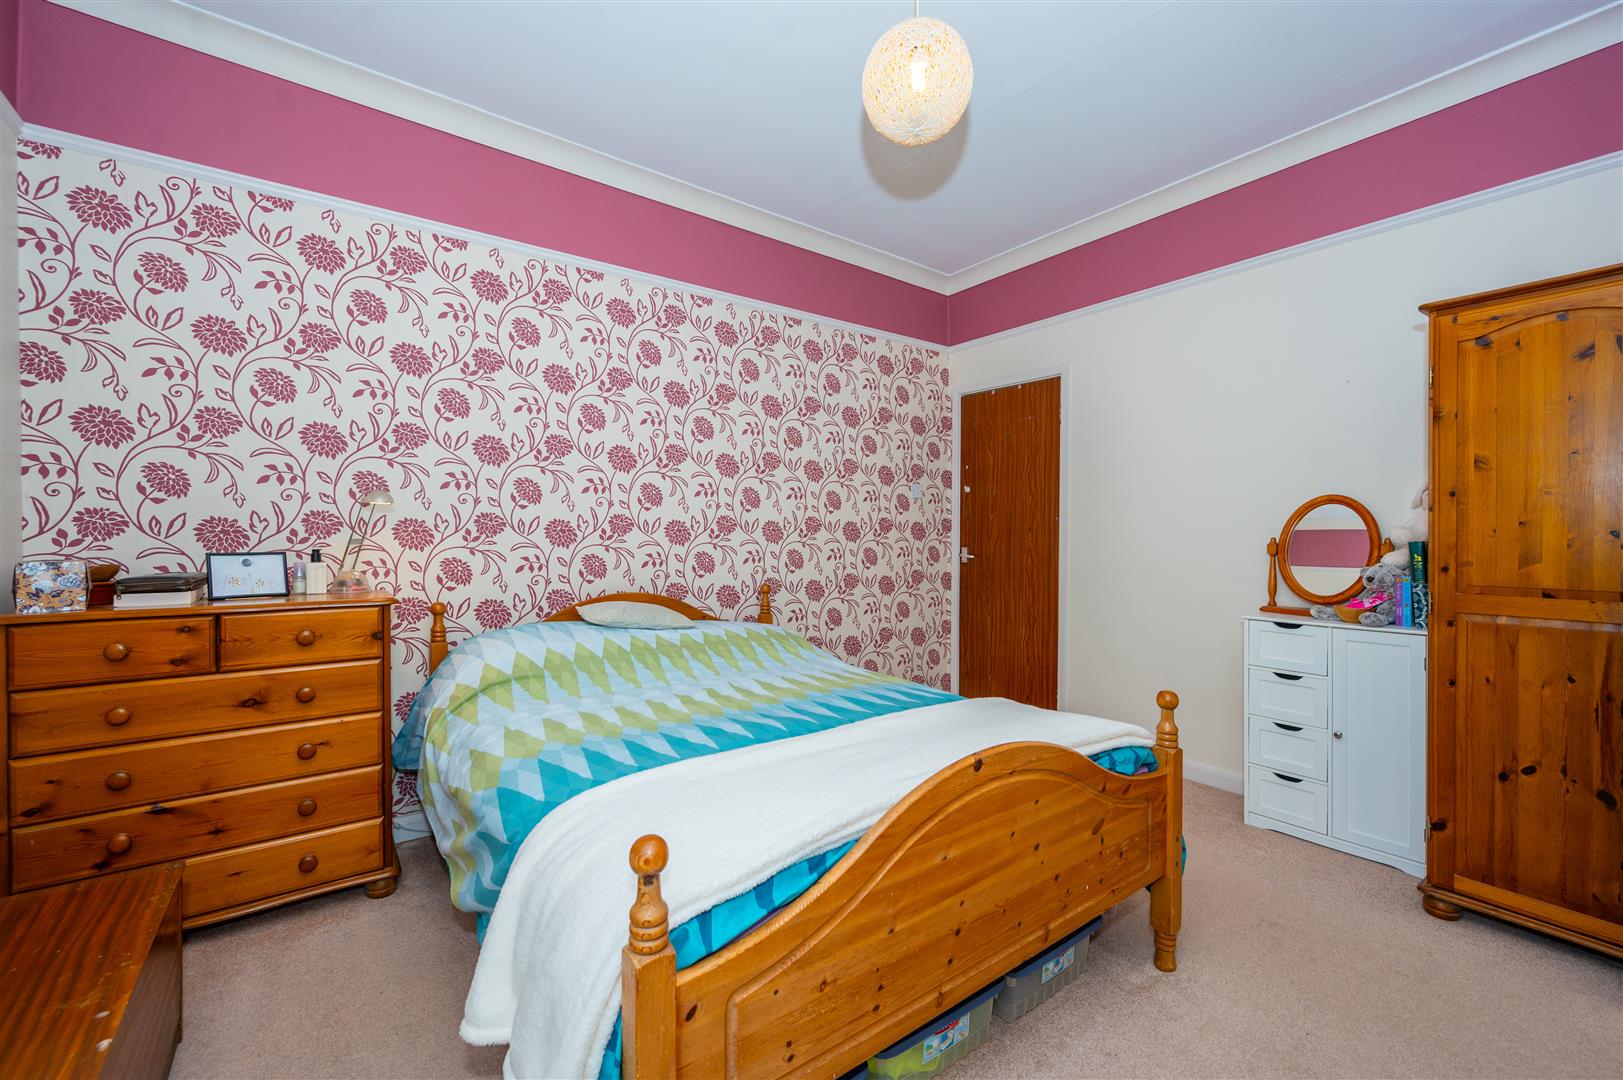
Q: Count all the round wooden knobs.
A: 9